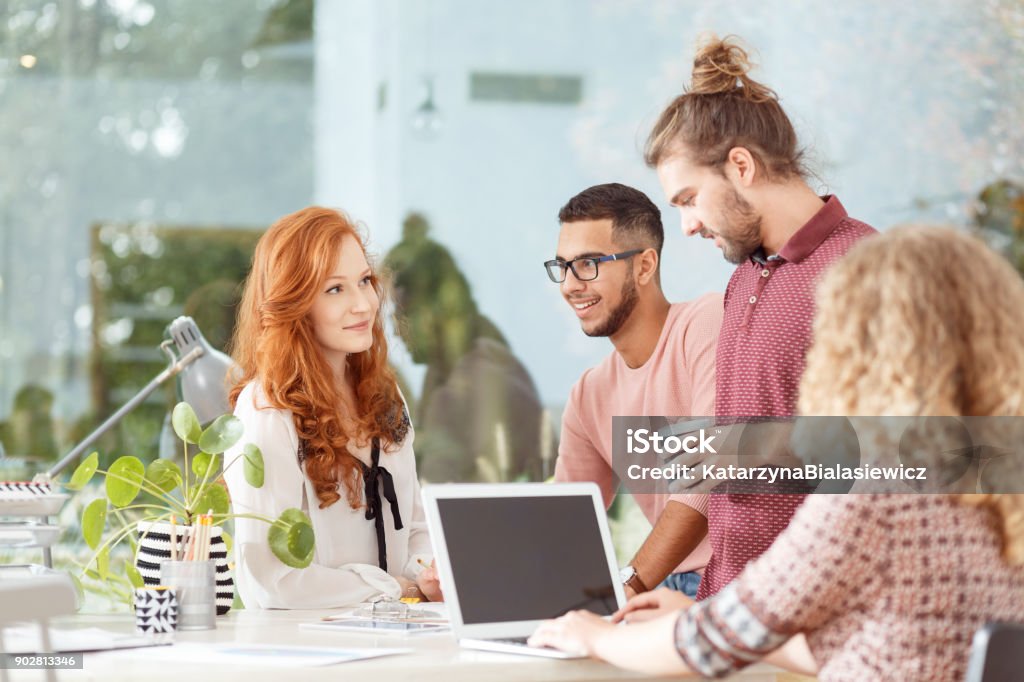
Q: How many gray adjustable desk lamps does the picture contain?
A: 1